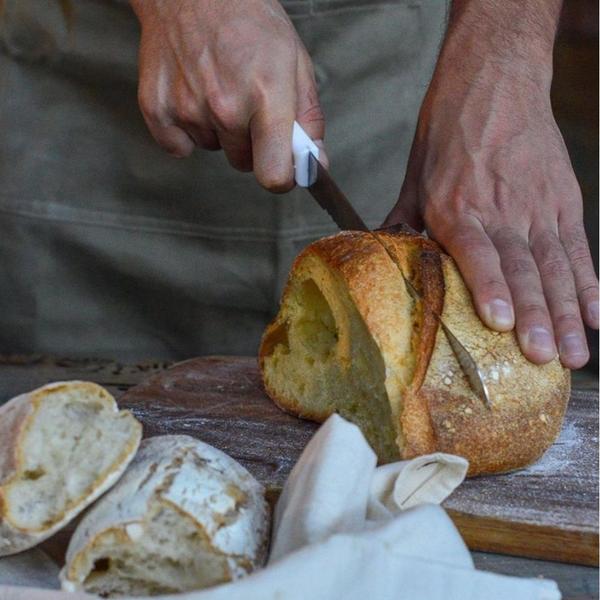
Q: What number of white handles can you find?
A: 1